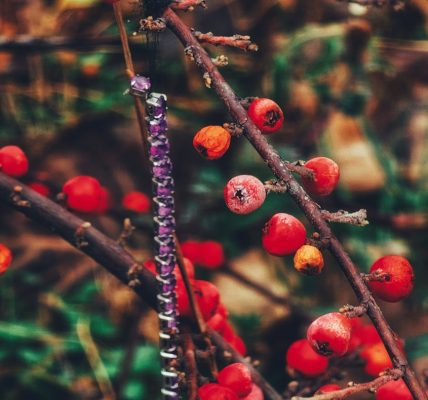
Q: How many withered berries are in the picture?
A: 2